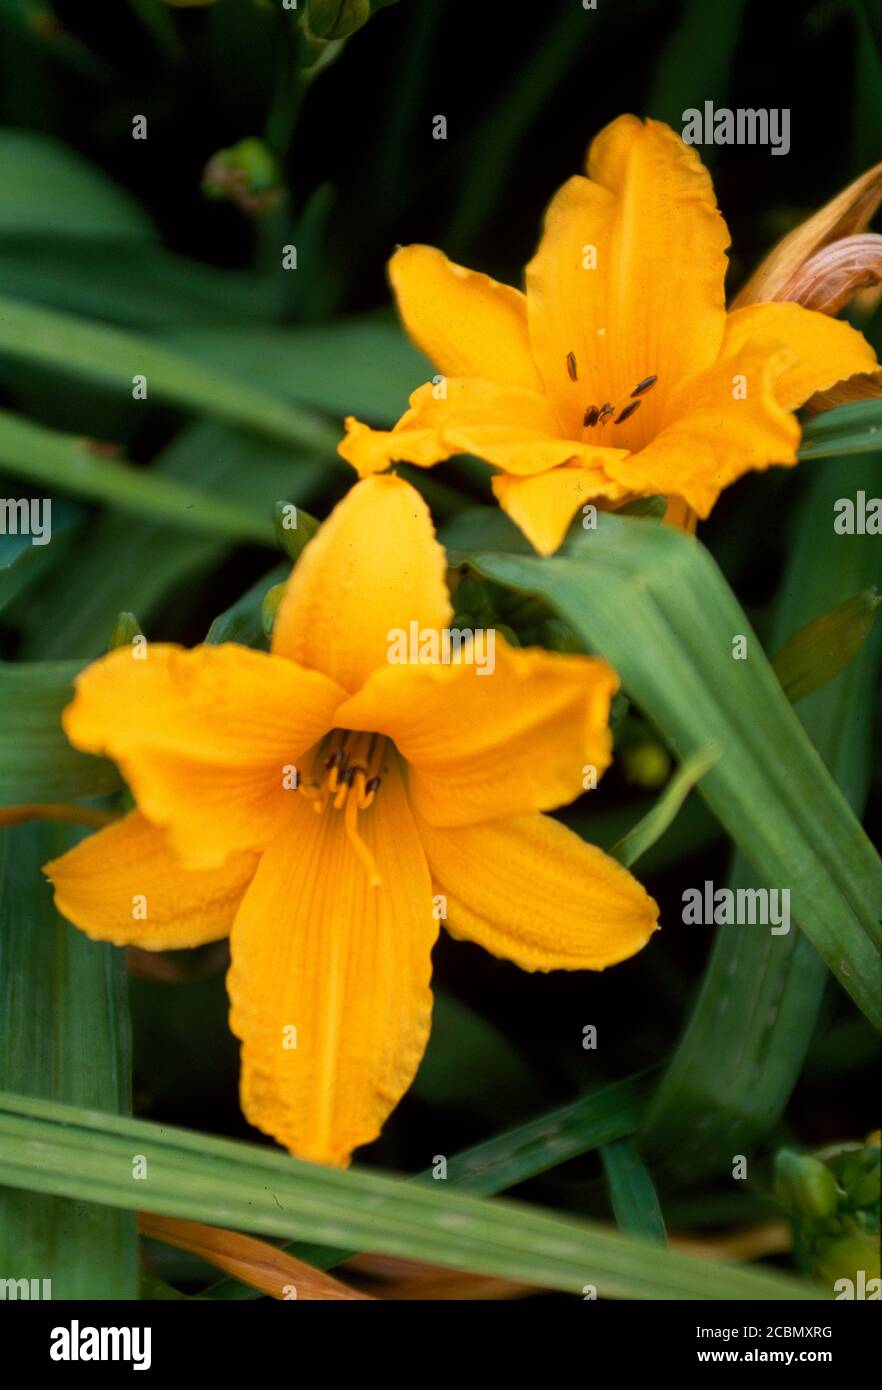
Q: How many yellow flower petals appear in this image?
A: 12